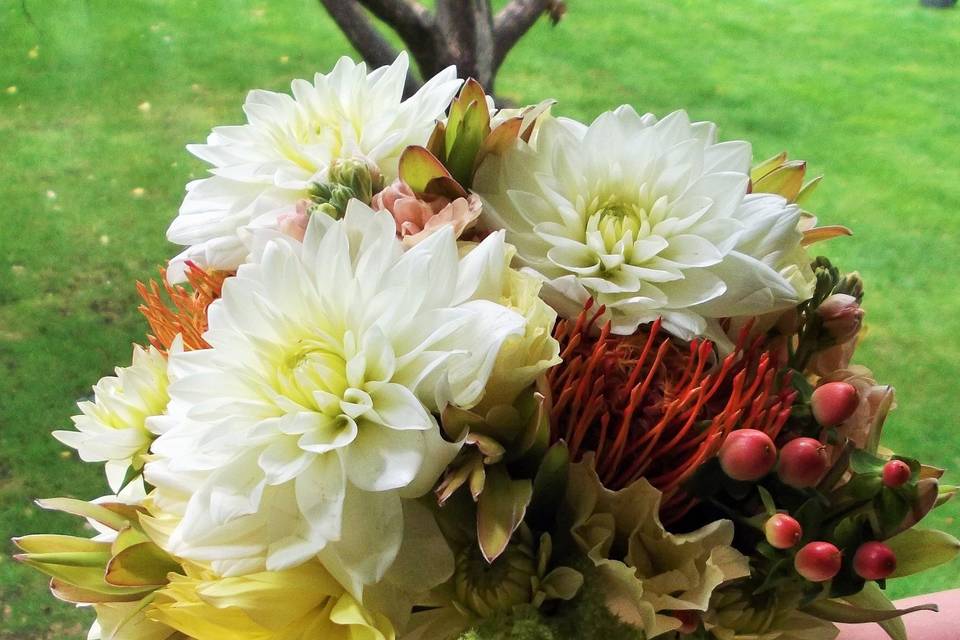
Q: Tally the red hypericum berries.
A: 7